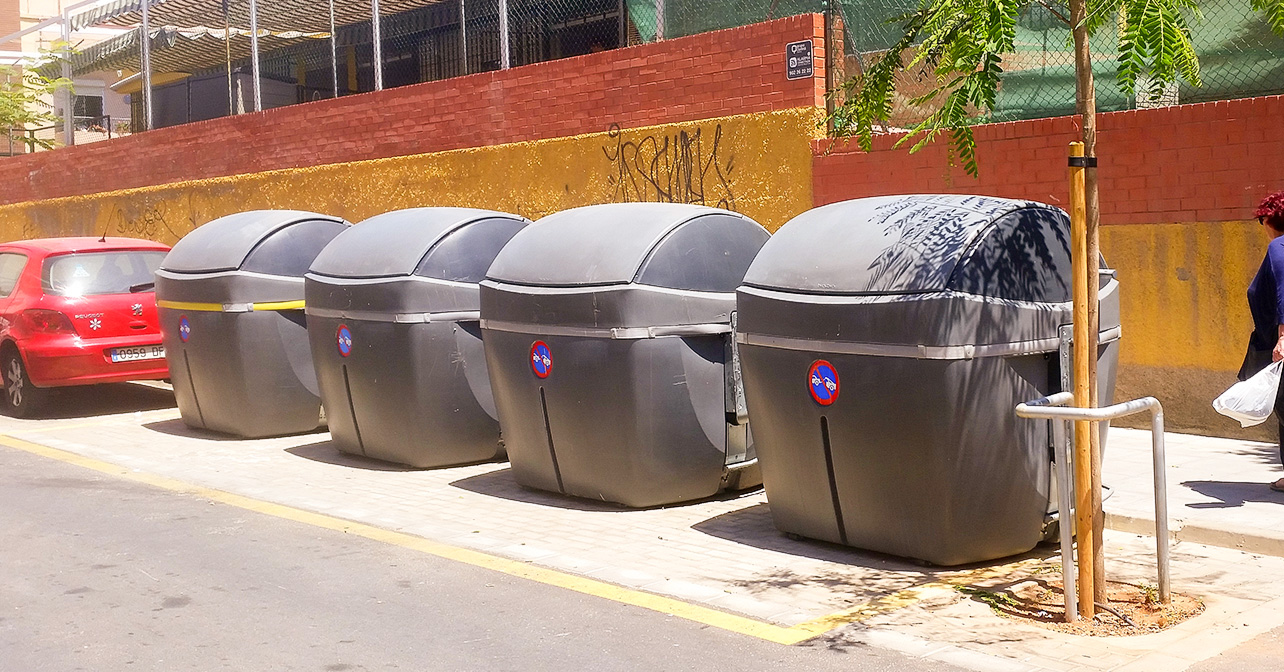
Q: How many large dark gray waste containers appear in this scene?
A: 4